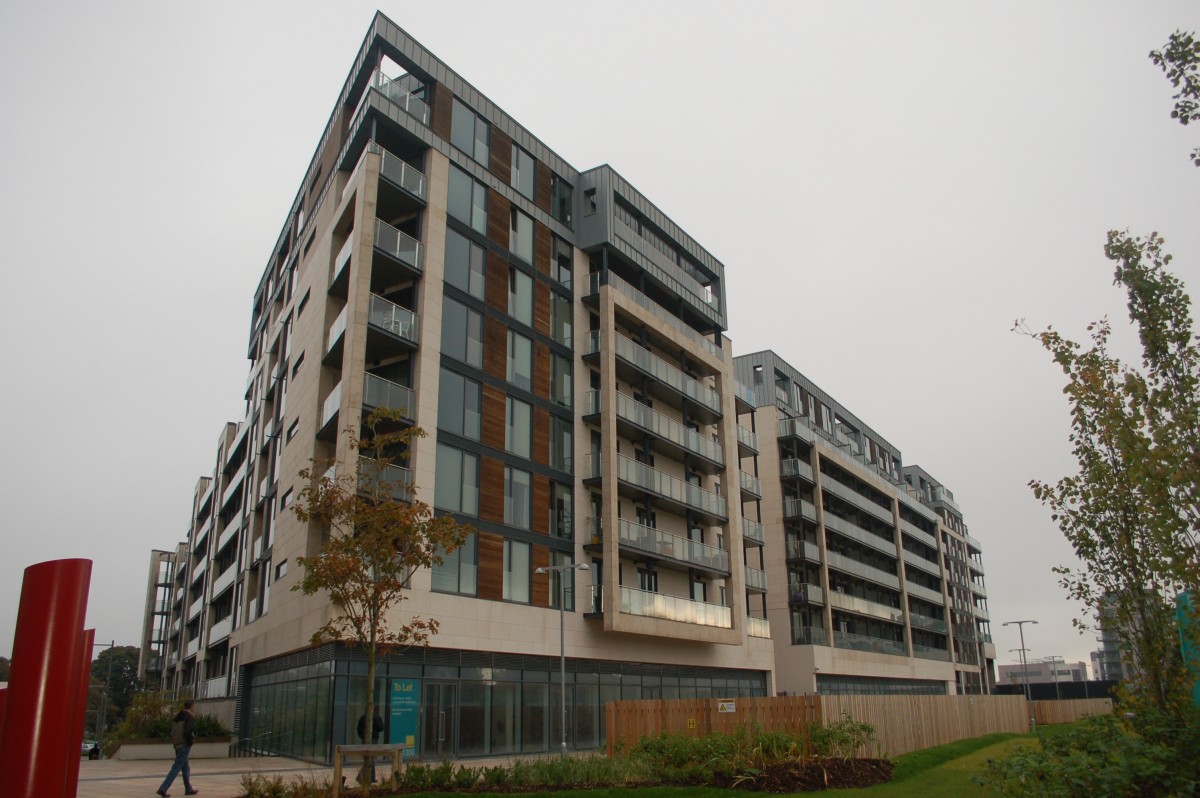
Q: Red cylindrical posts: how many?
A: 2